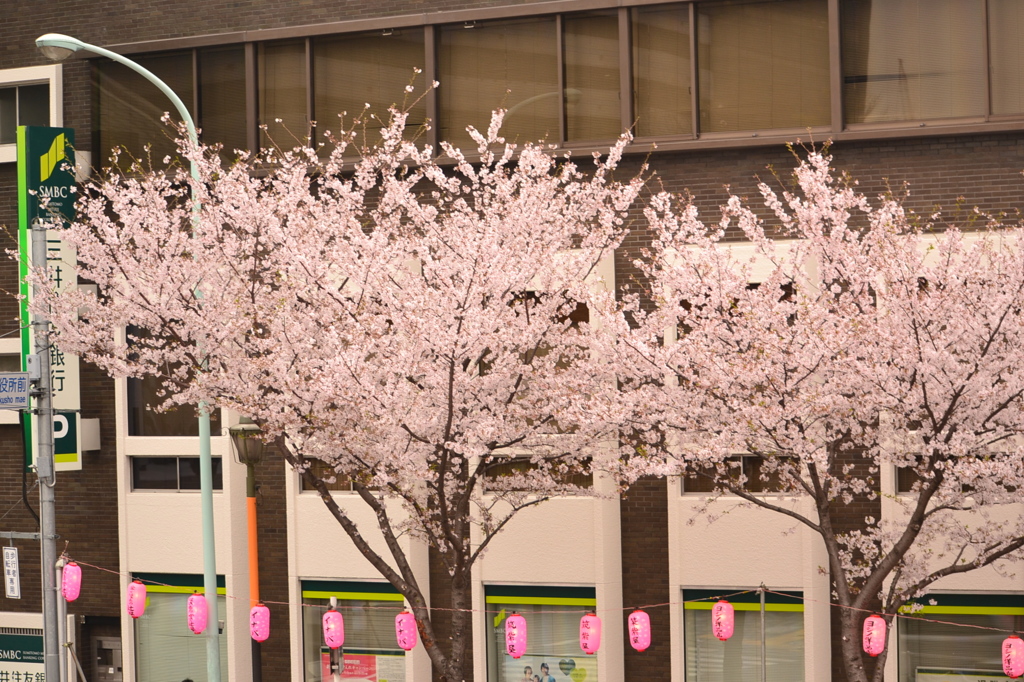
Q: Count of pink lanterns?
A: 12